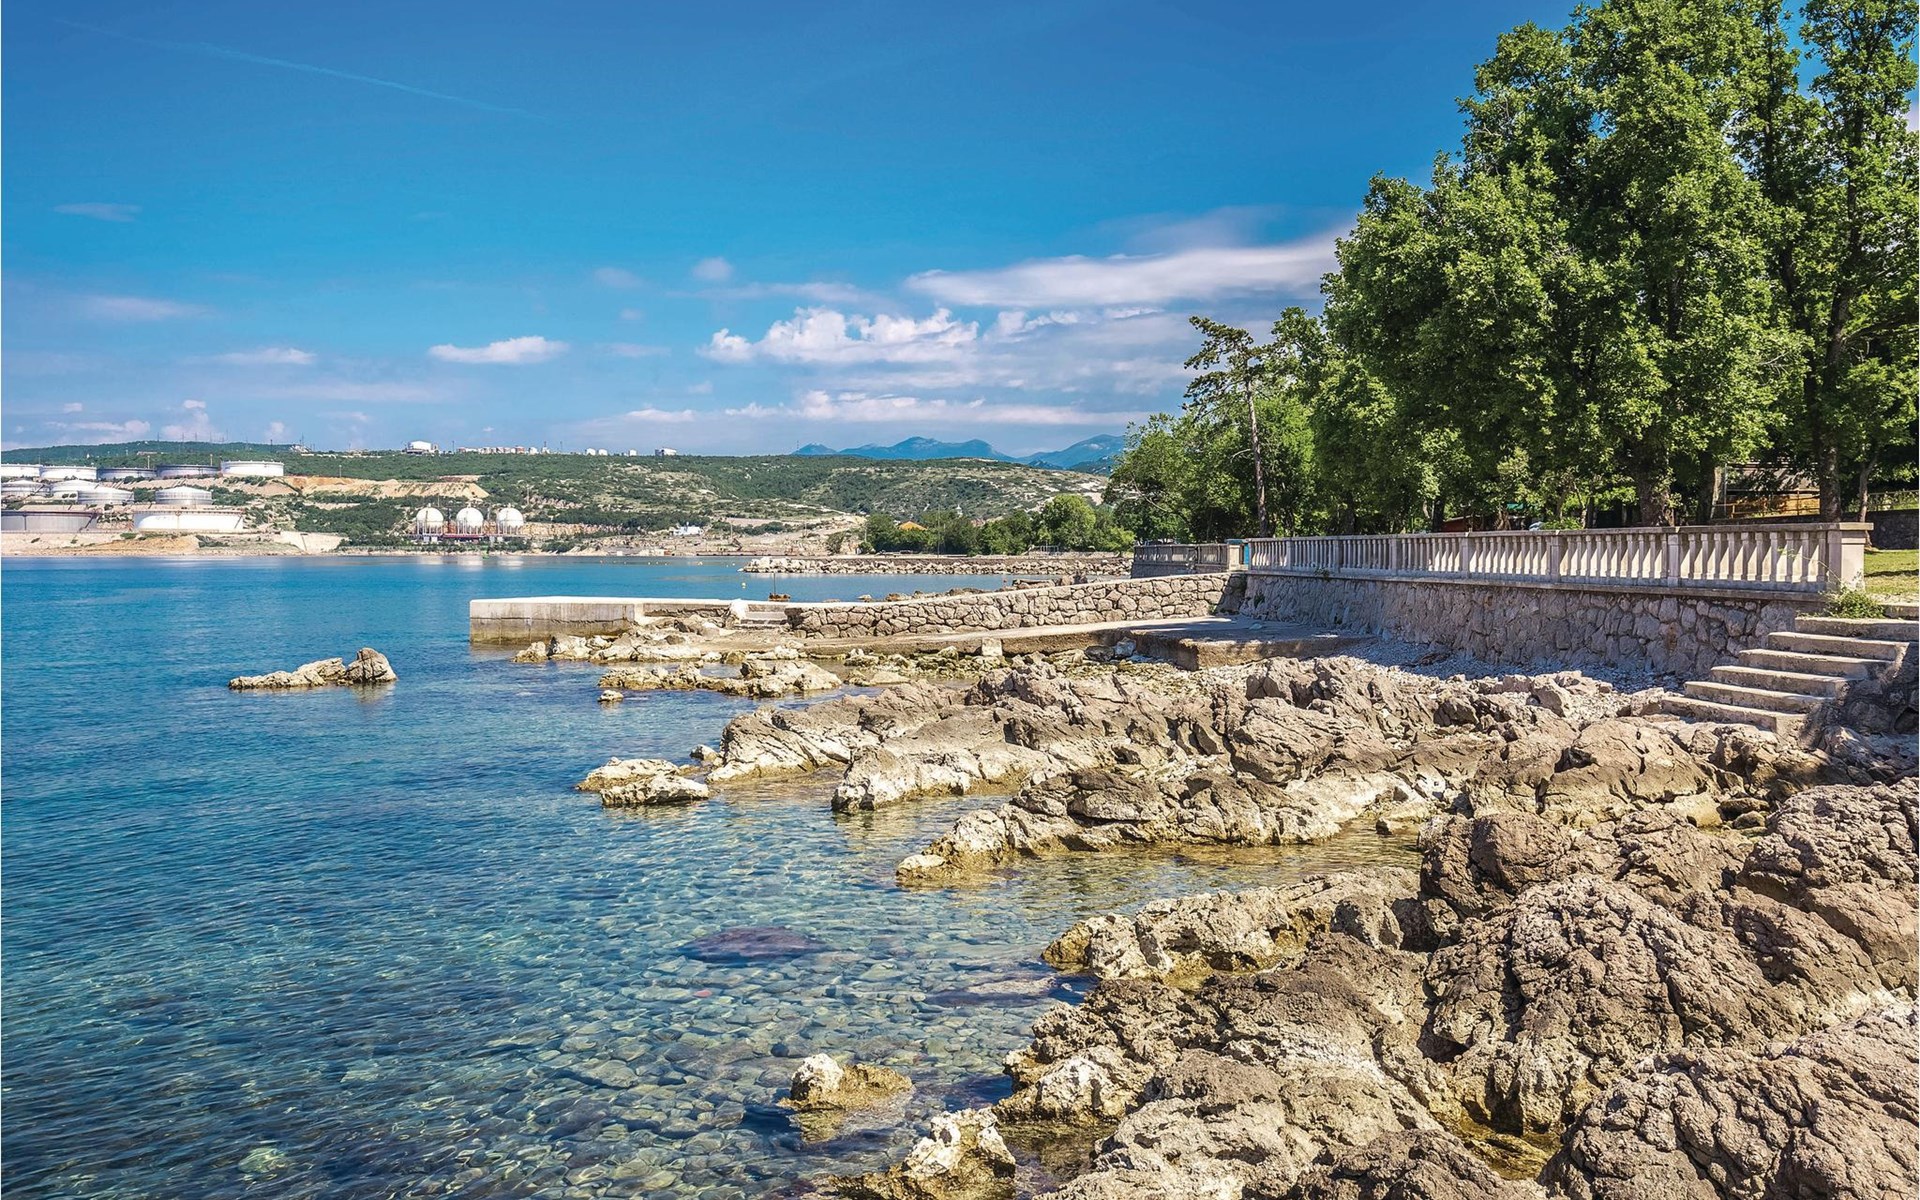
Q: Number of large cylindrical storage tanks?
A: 11